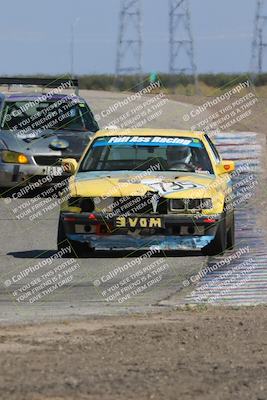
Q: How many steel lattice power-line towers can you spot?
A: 3